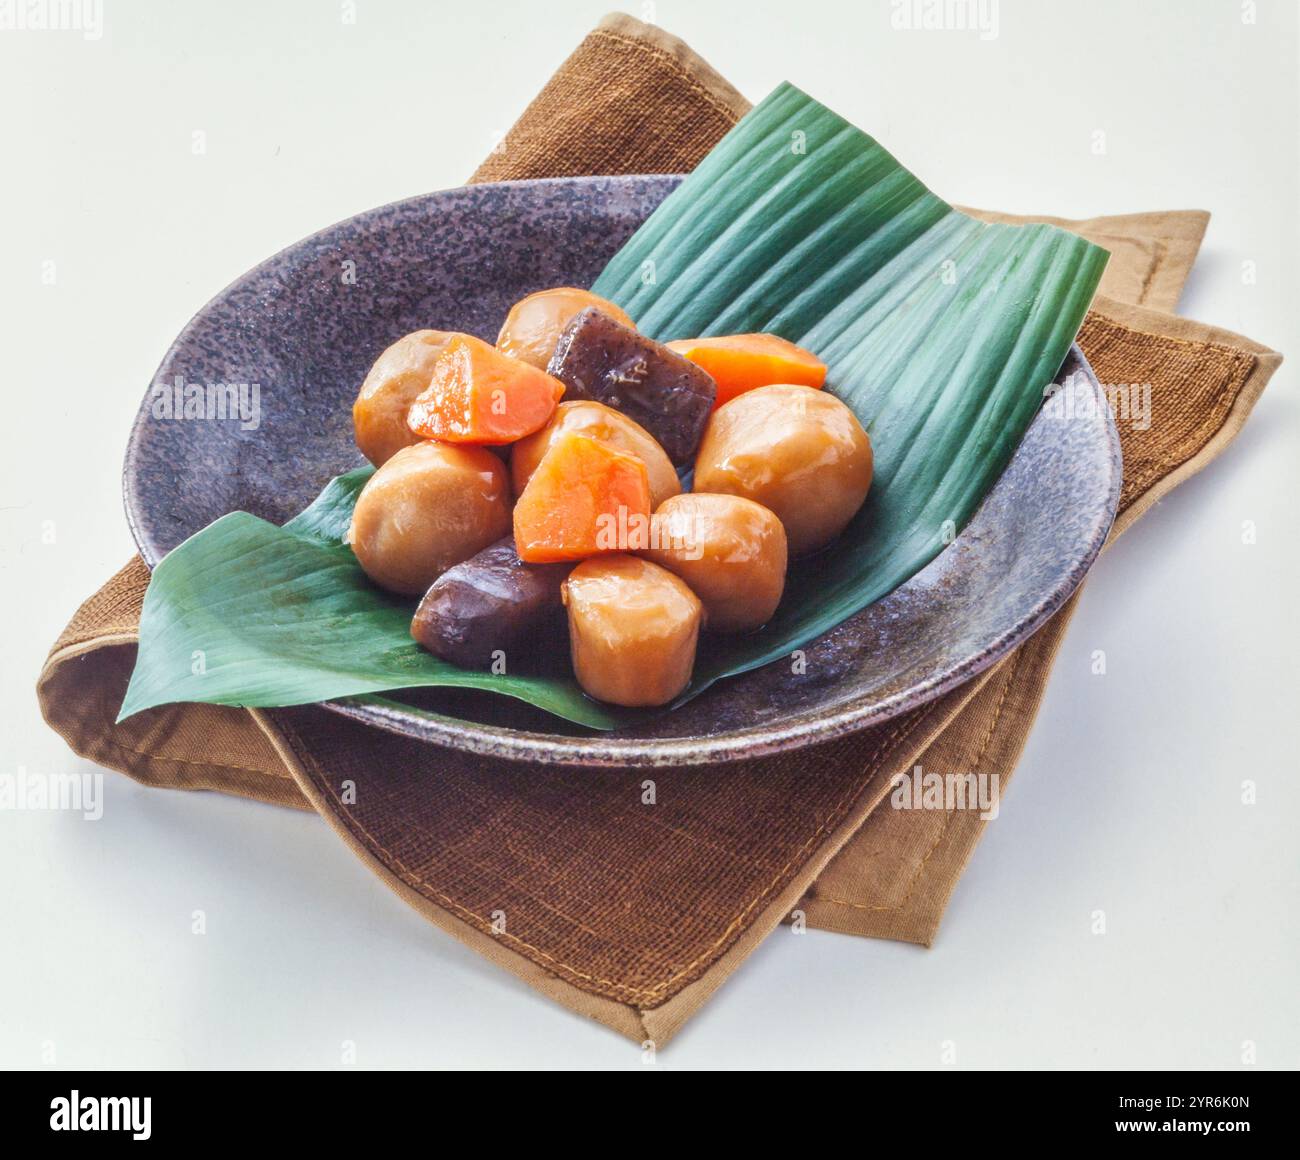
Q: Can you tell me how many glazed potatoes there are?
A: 7